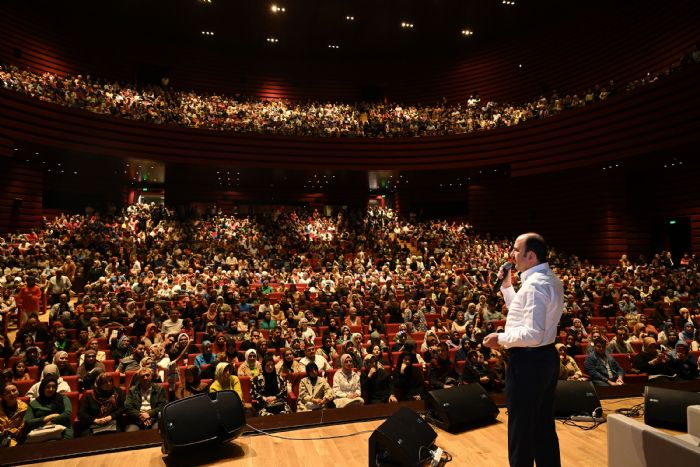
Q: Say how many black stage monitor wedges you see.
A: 5